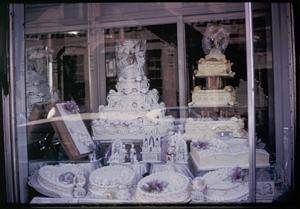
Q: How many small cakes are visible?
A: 4